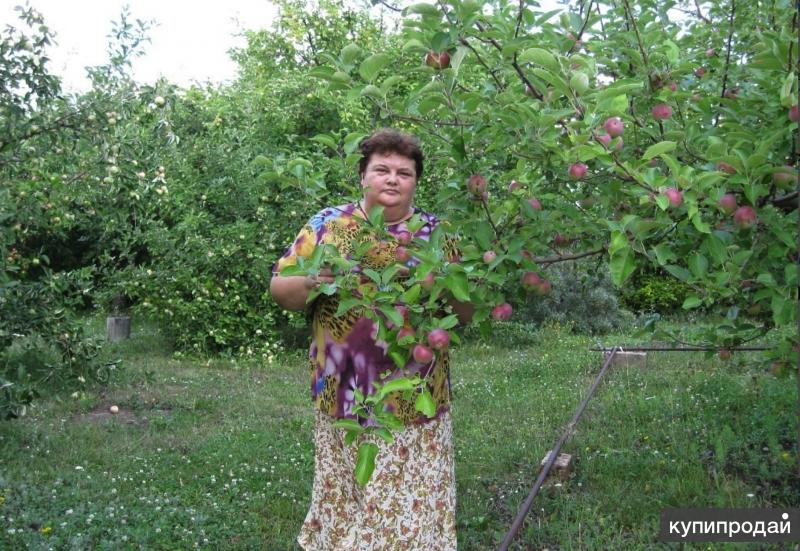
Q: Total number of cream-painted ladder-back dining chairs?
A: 0